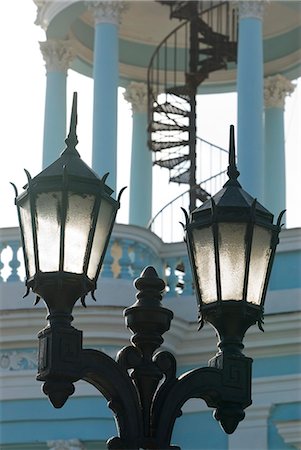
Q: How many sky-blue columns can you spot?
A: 5